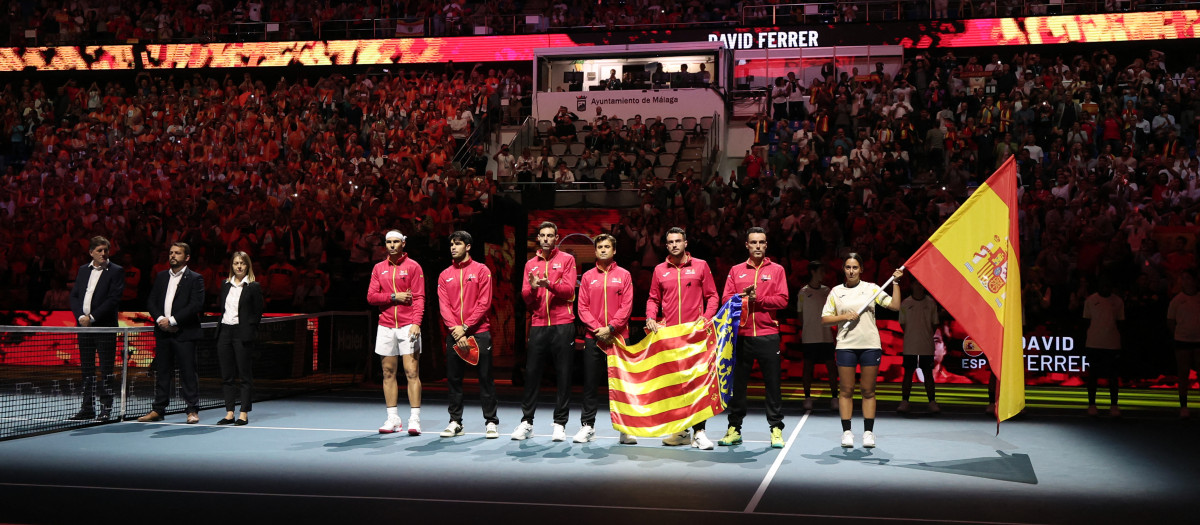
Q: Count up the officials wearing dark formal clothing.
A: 3